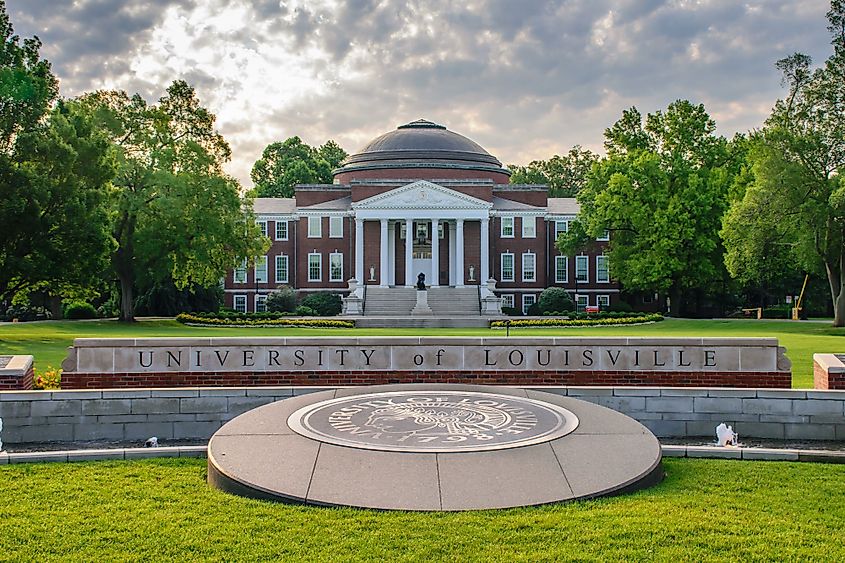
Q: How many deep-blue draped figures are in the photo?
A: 0